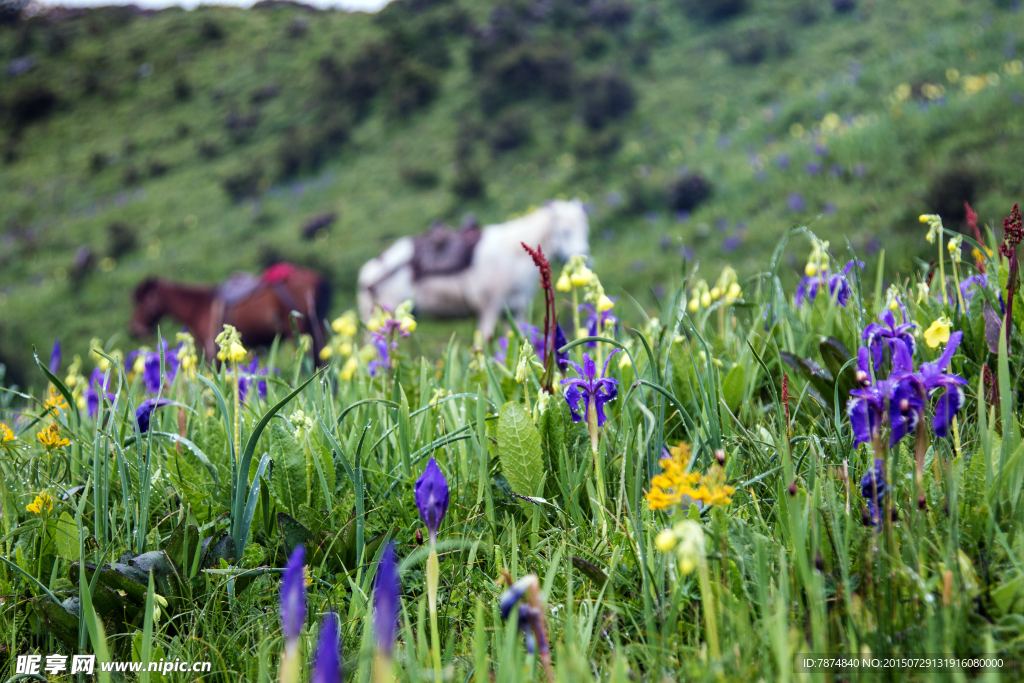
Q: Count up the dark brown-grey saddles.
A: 1